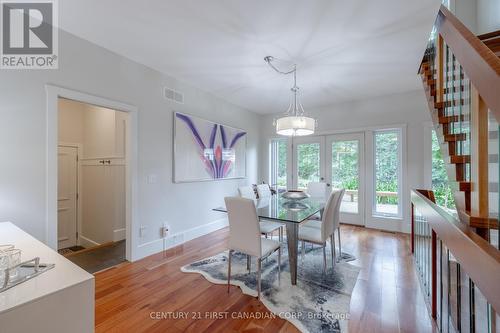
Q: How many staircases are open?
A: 1